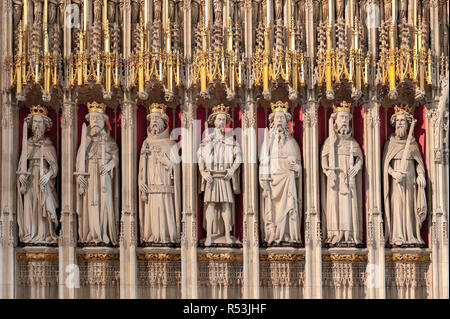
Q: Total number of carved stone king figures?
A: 7